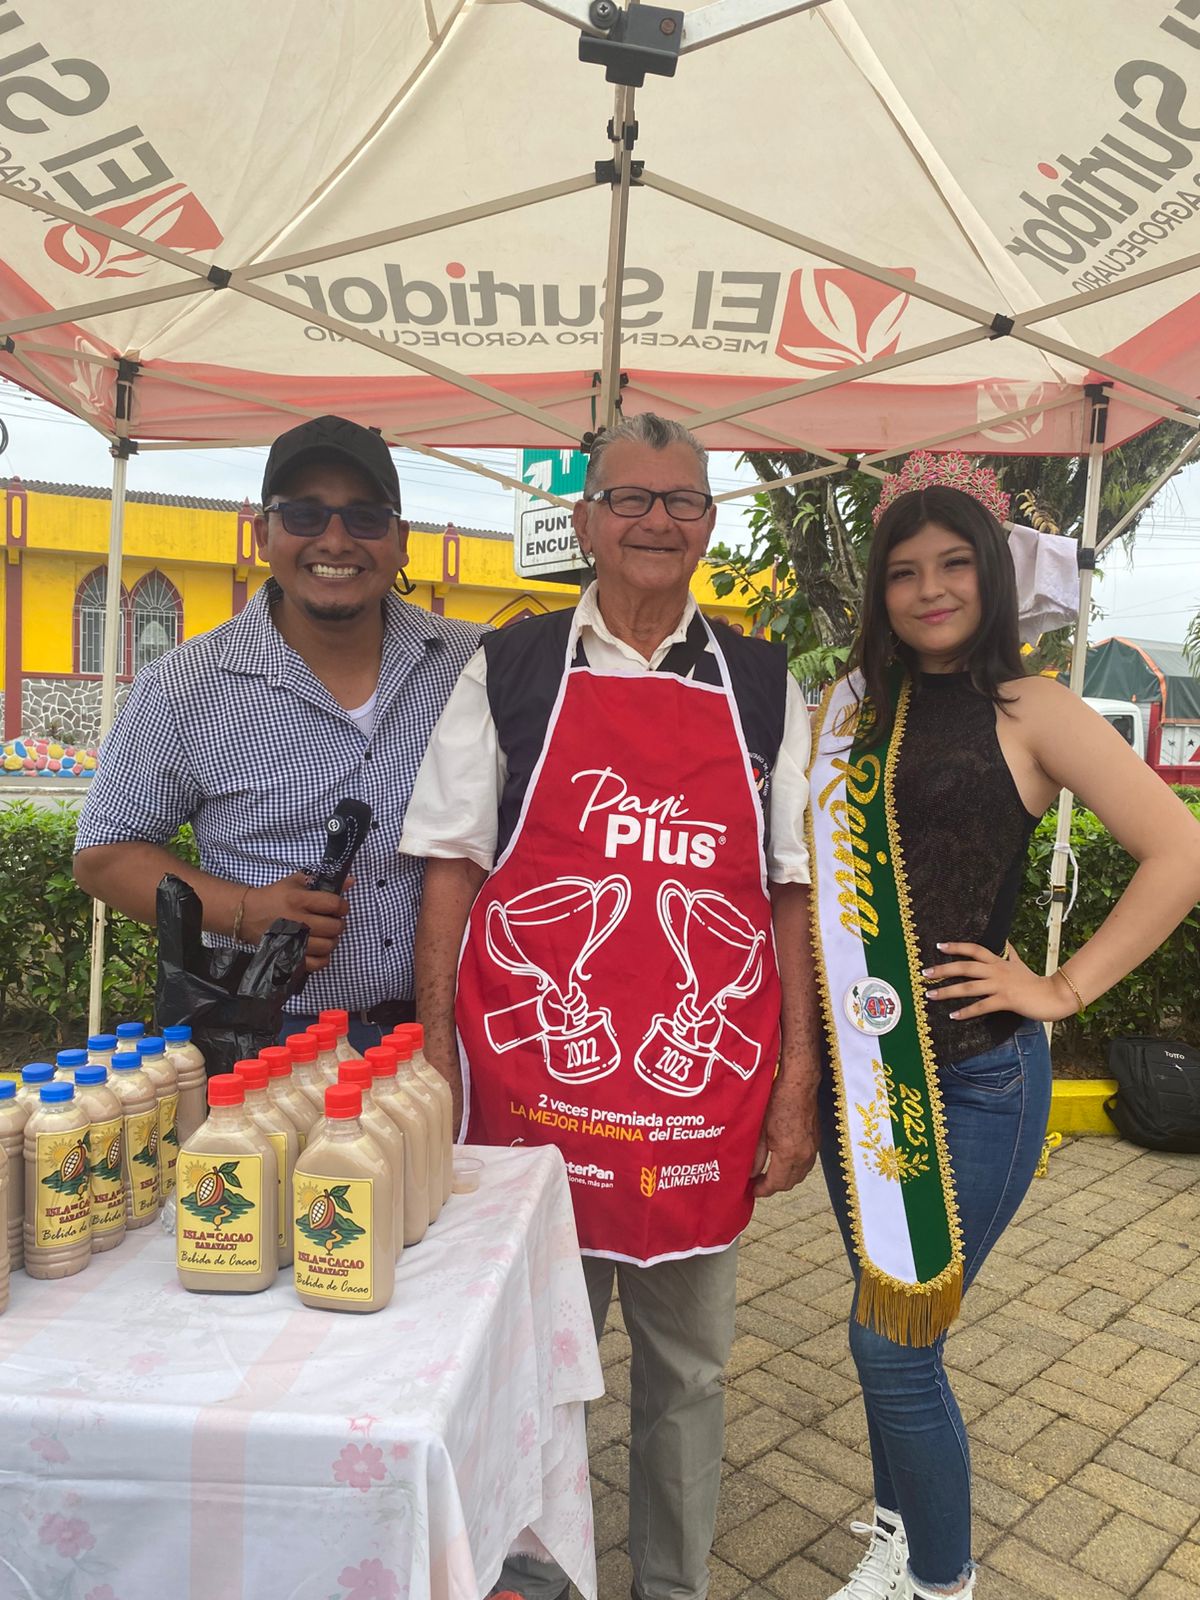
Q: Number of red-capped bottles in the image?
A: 11